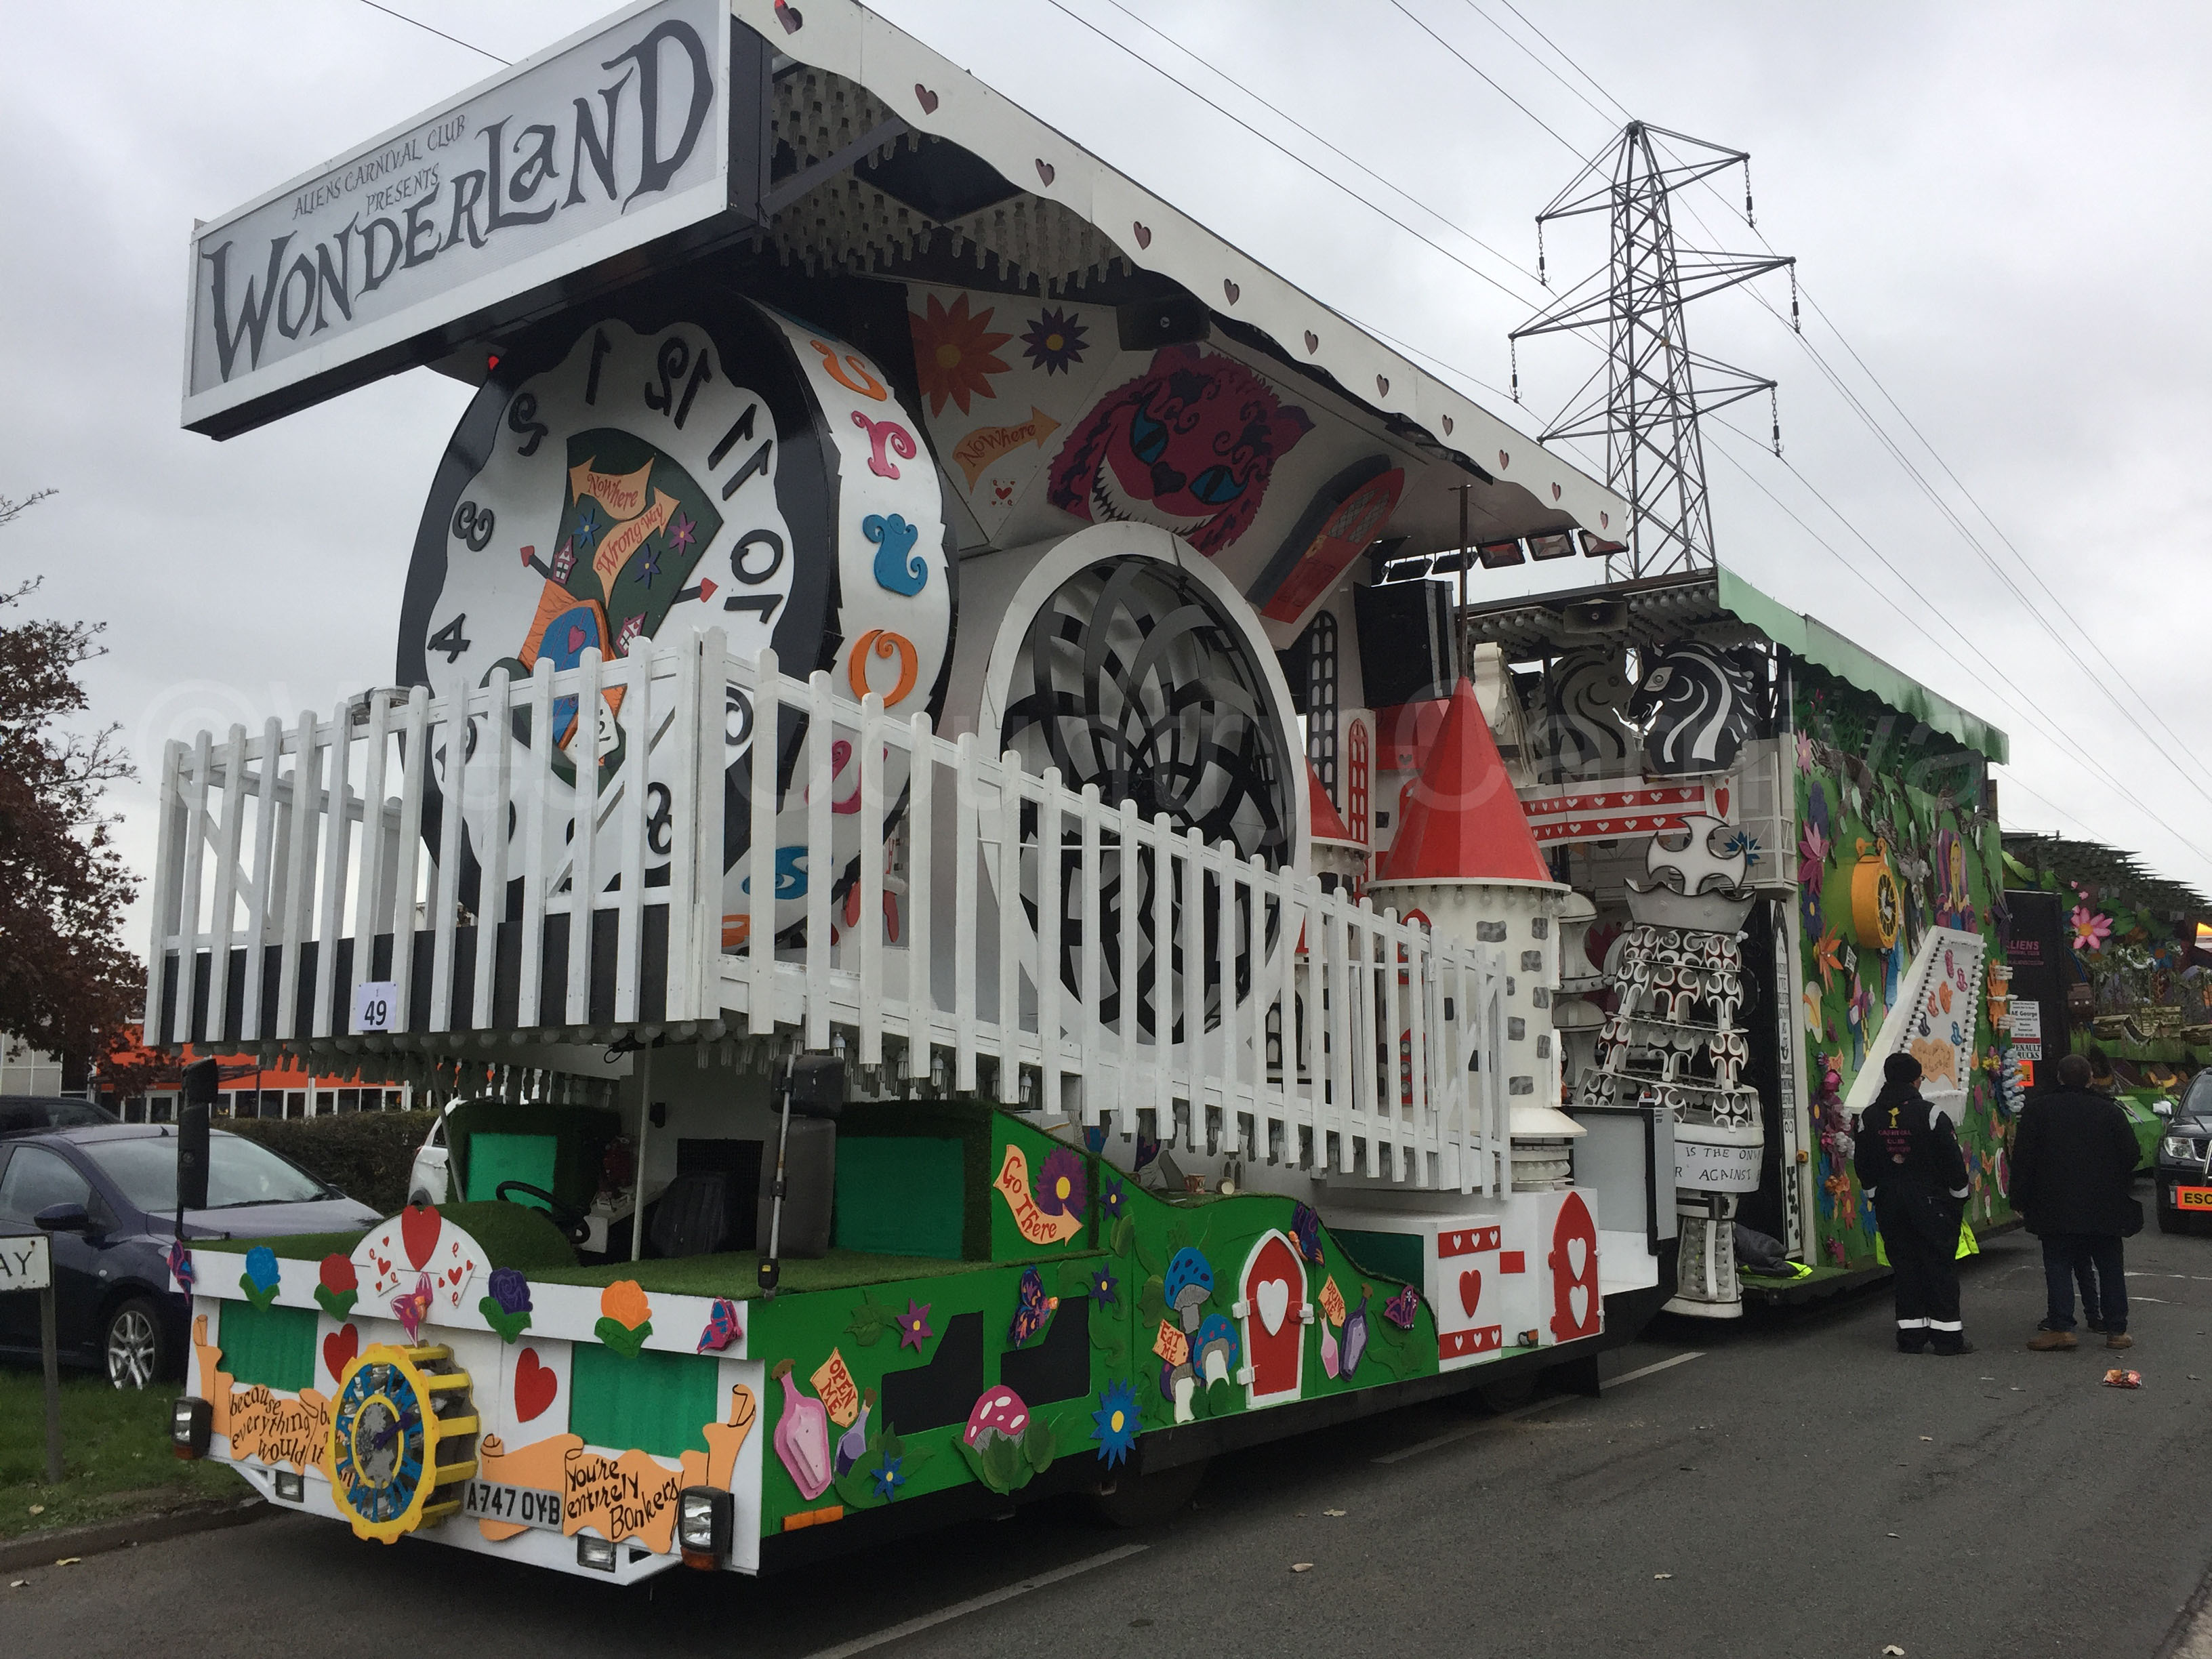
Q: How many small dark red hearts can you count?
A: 11